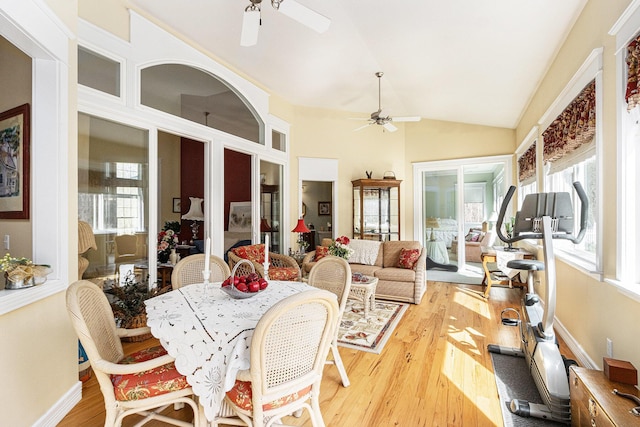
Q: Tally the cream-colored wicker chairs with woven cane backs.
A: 4